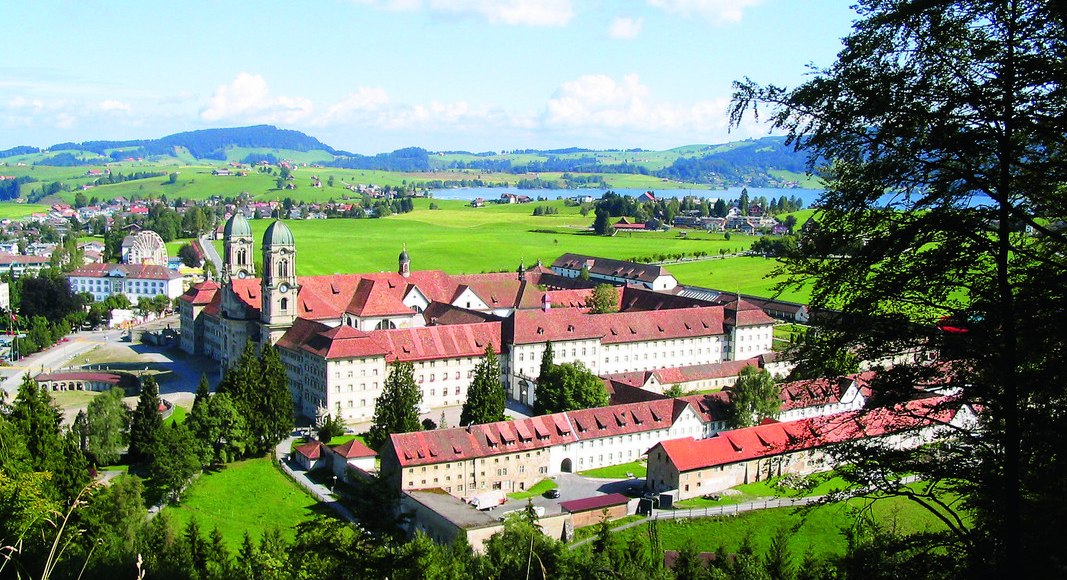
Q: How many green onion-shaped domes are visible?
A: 2